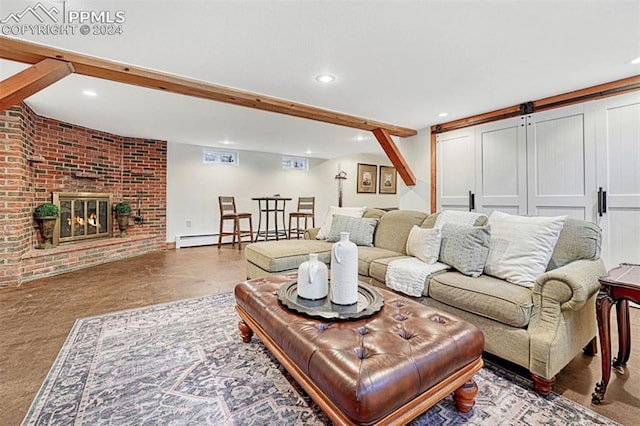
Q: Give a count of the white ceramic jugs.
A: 2